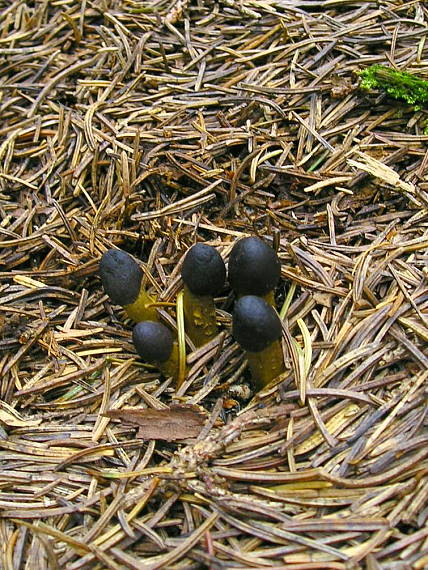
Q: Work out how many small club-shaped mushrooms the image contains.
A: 5